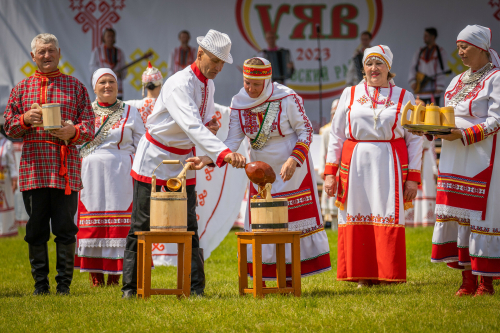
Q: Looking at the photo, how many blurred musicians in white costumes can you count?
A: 5